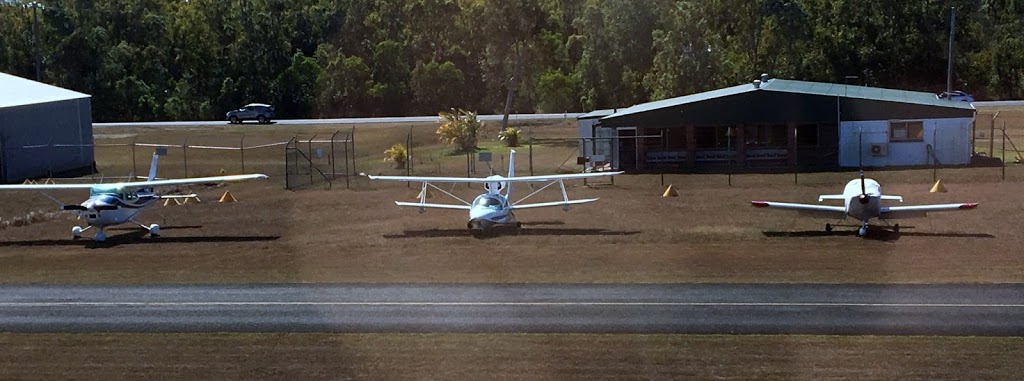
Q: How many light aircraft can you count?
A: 3